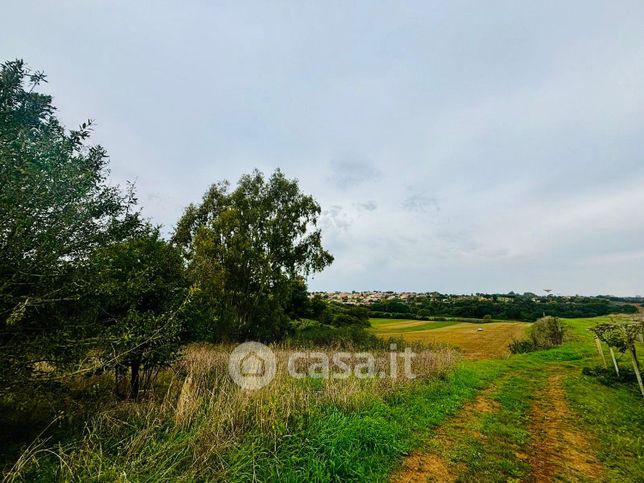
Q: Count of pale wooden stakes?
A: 3